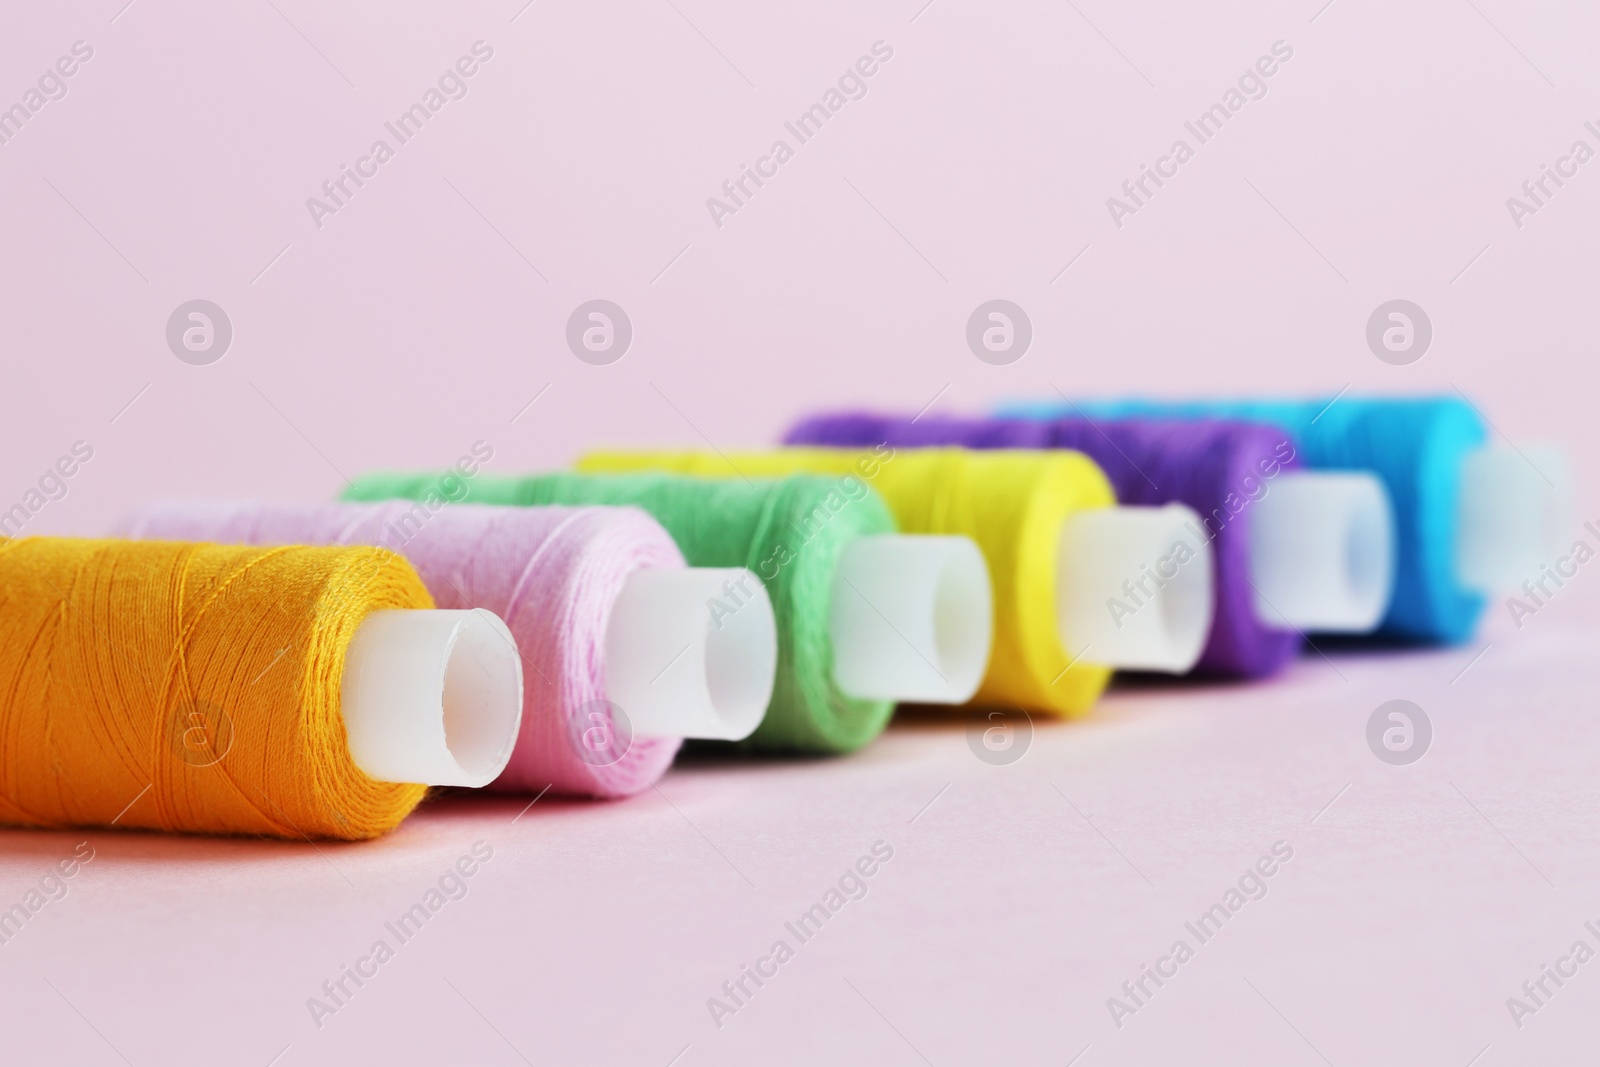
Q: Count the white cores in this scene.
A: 6